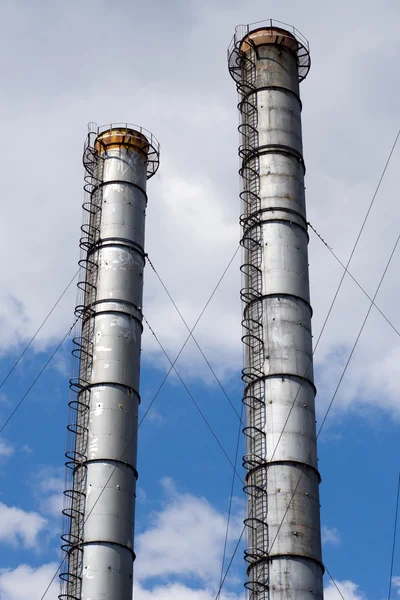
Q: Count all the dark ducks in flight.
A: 0